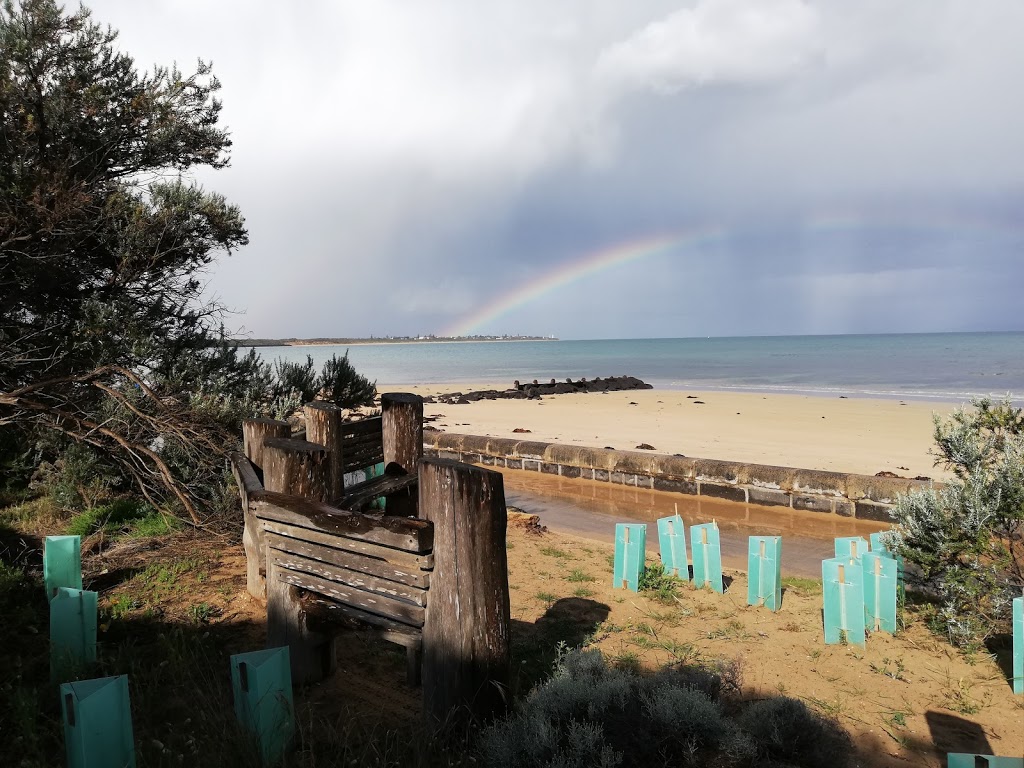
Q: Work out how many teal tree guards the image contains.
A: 15